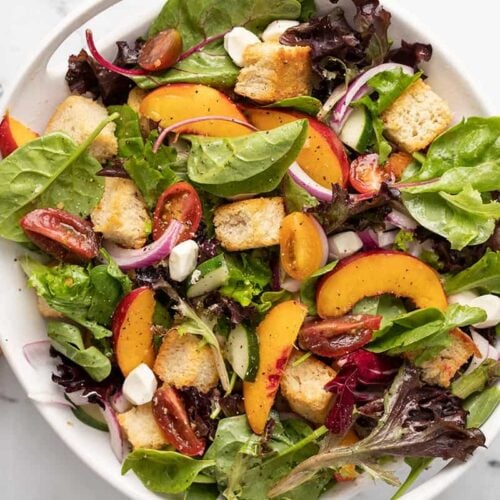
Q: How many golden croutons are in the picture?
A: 9